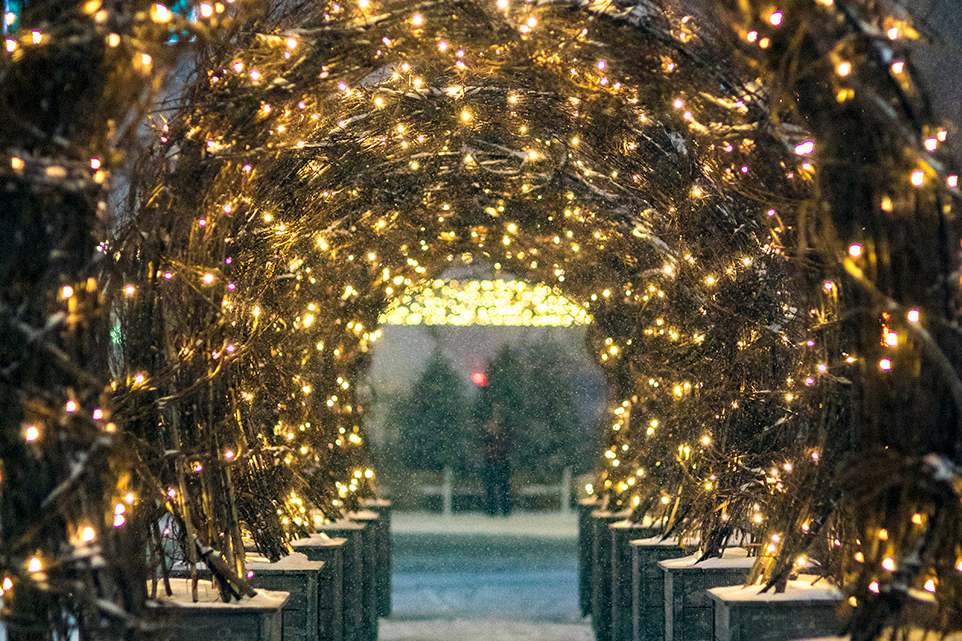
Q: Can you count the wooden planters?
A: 12